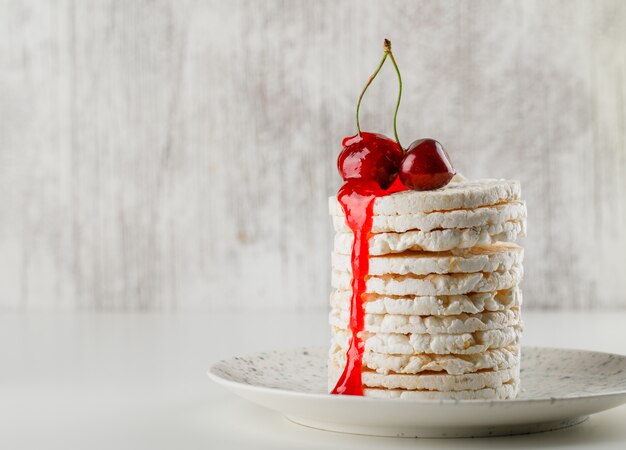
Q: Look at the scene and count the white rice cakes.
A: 11